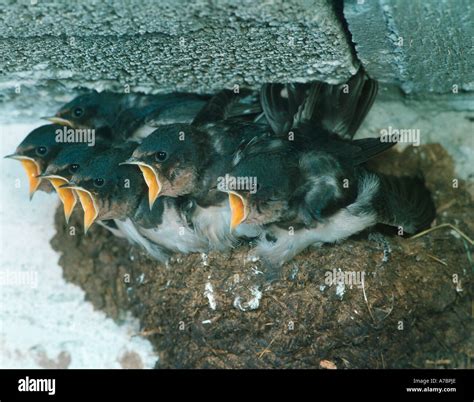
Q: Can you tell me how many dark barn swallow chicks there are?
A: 6